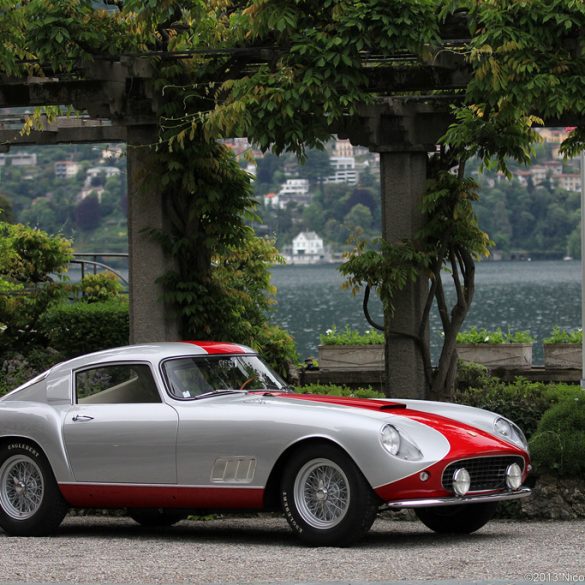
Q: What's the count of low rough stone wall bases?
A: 1